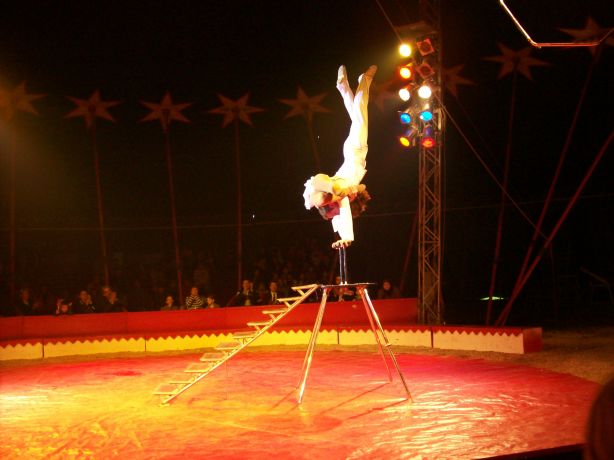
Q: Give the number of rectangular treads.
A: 10